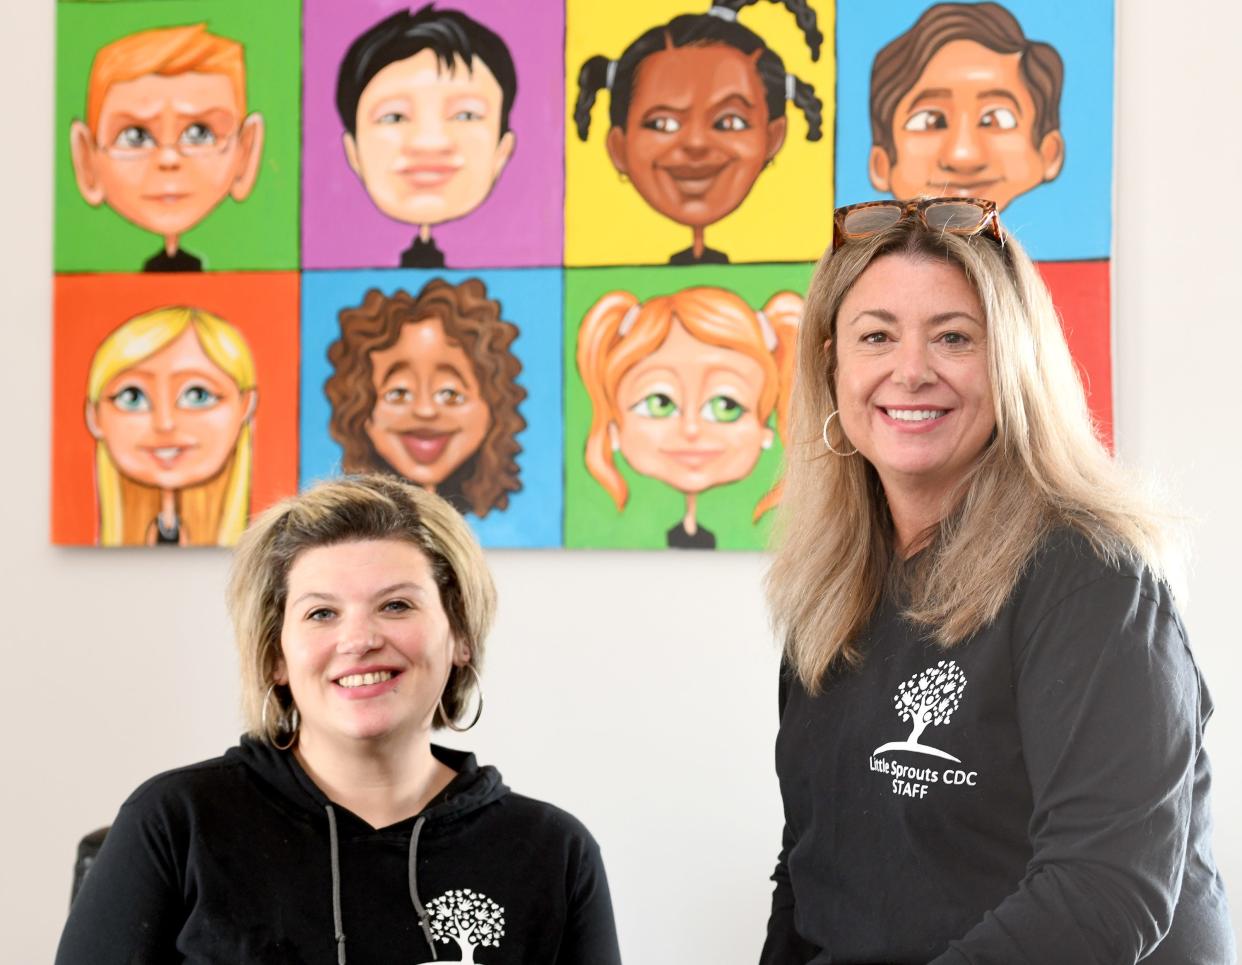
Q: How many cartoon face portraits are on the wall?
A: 7